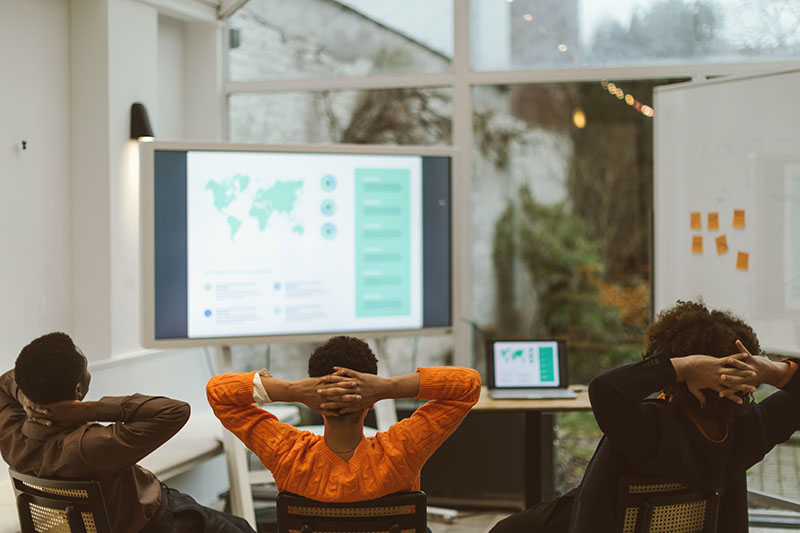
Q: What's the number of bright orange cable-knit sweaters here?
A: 1